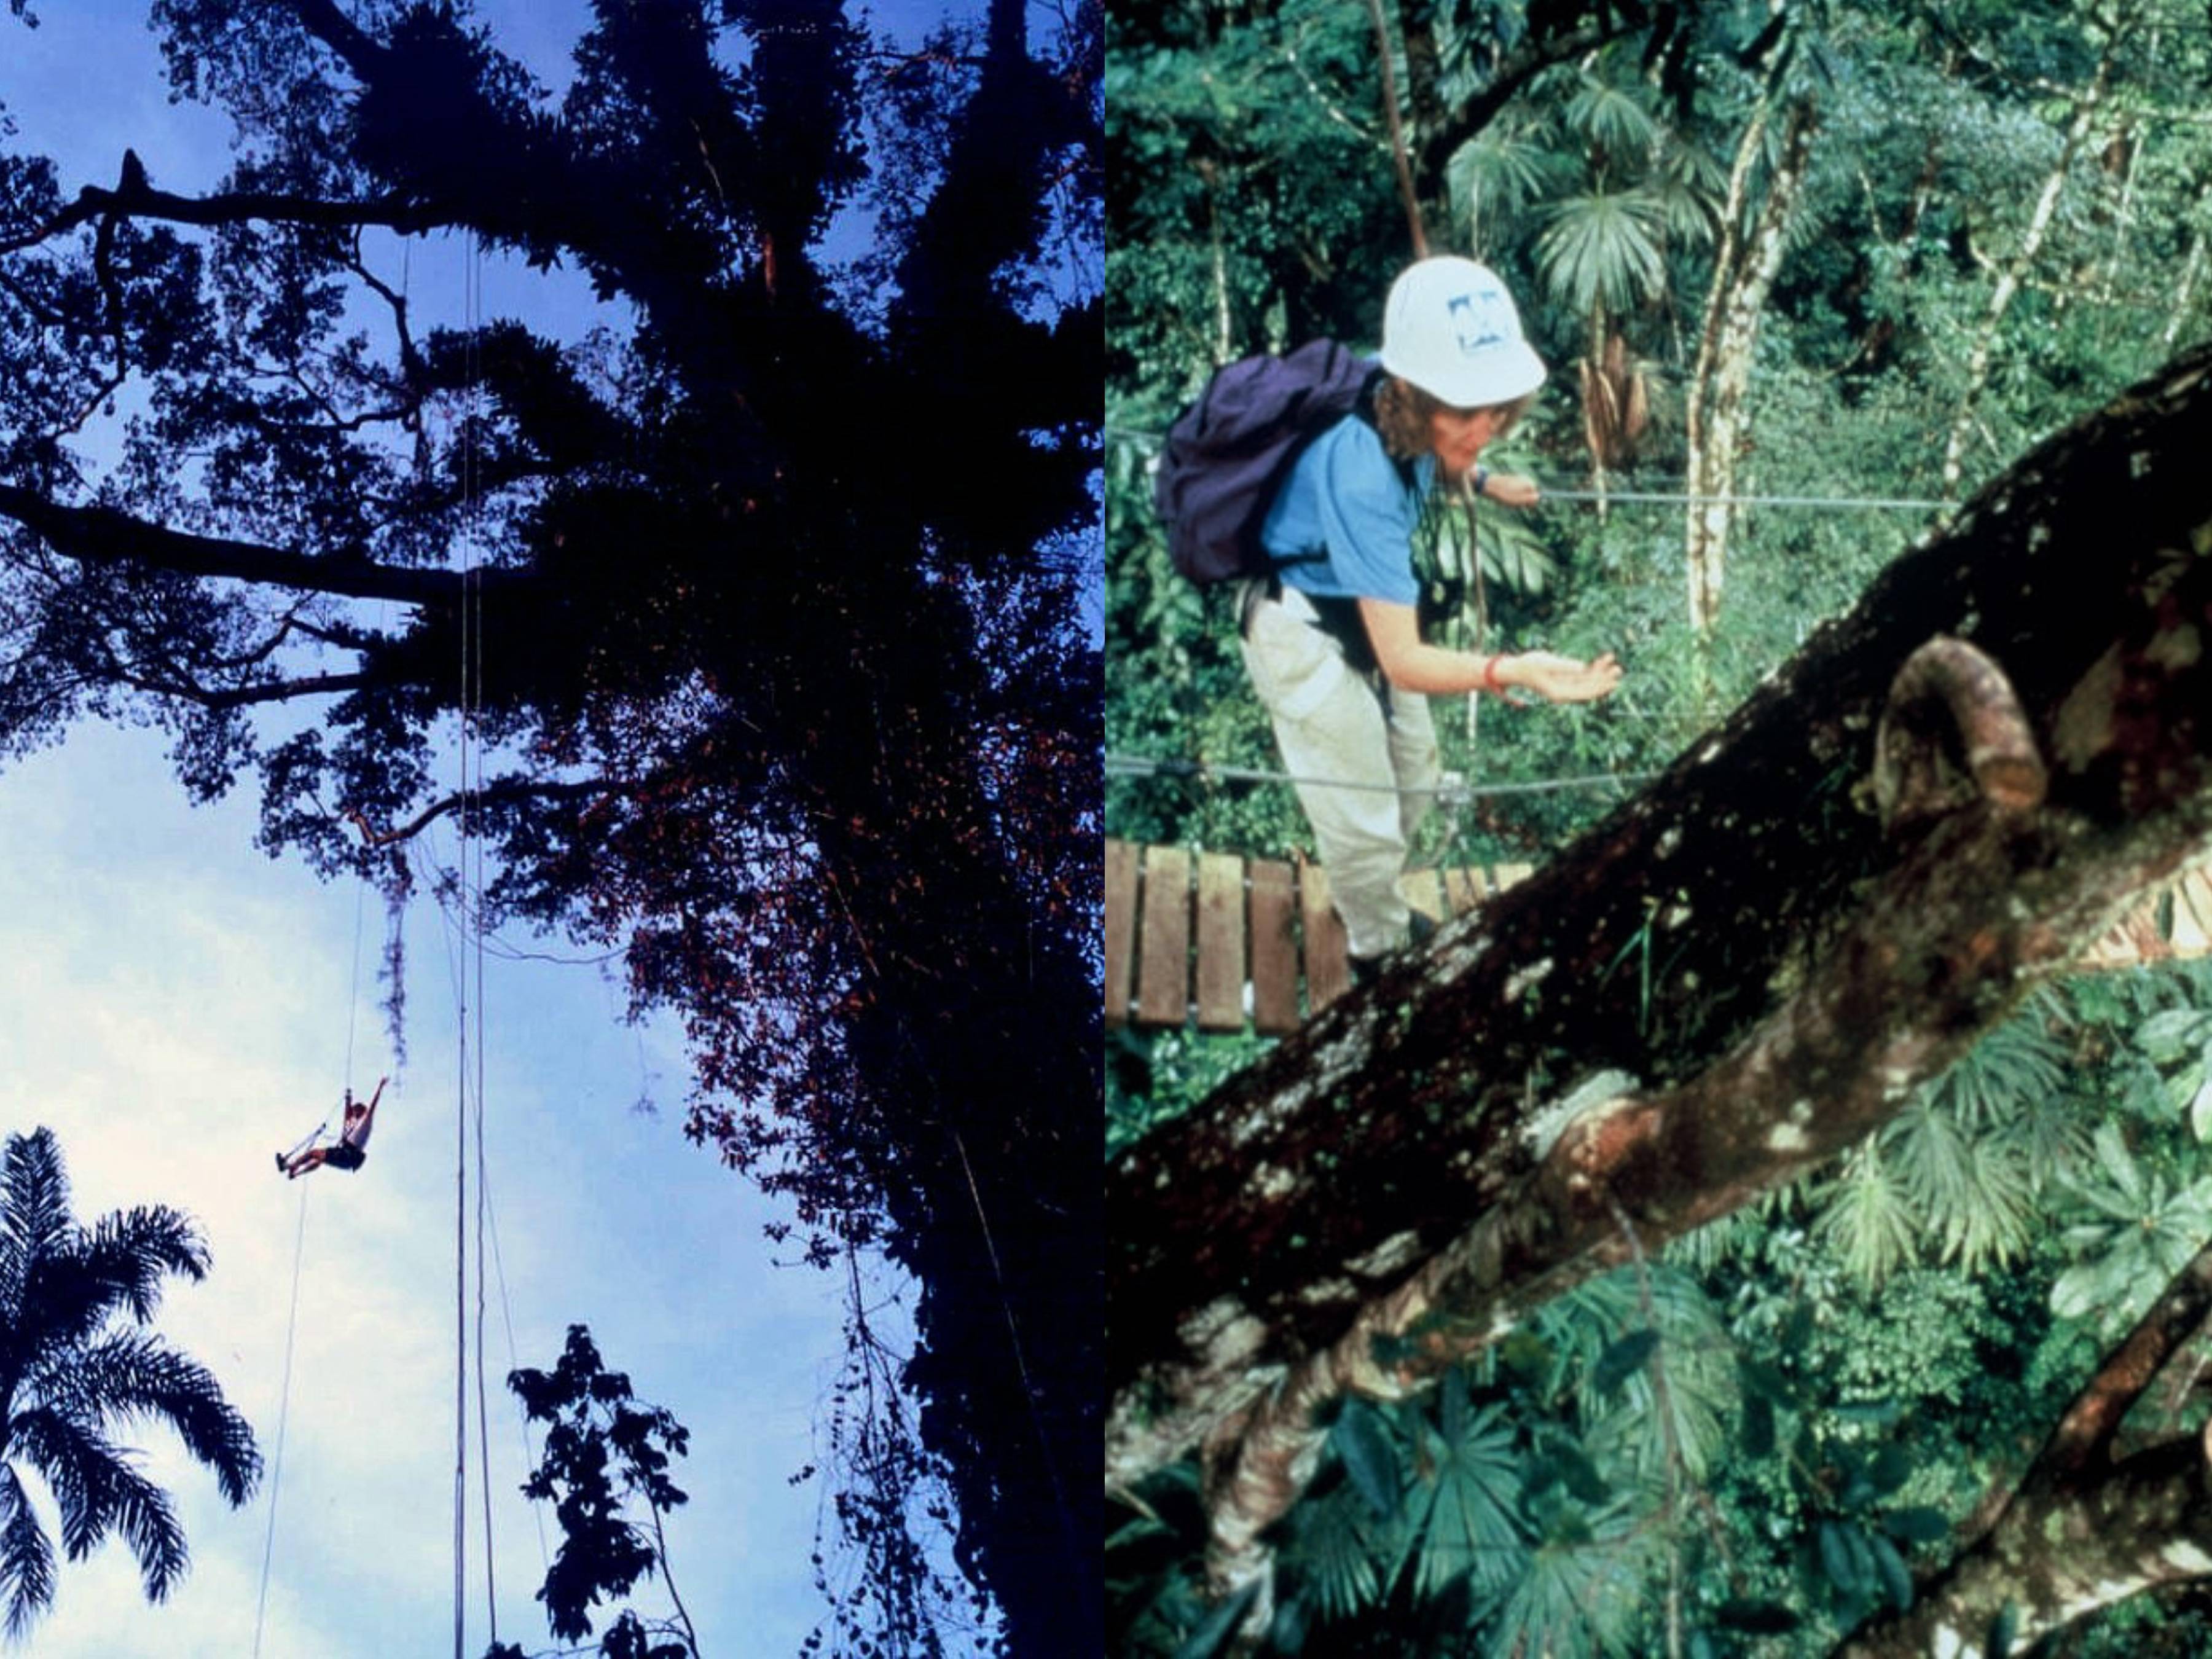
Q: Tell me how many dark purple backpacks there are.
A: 1